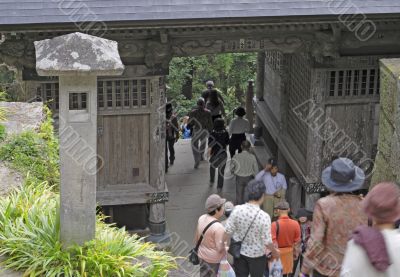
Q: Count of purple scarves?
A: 1